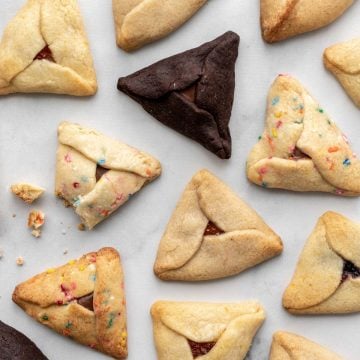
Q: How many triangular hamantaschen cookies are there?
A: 13